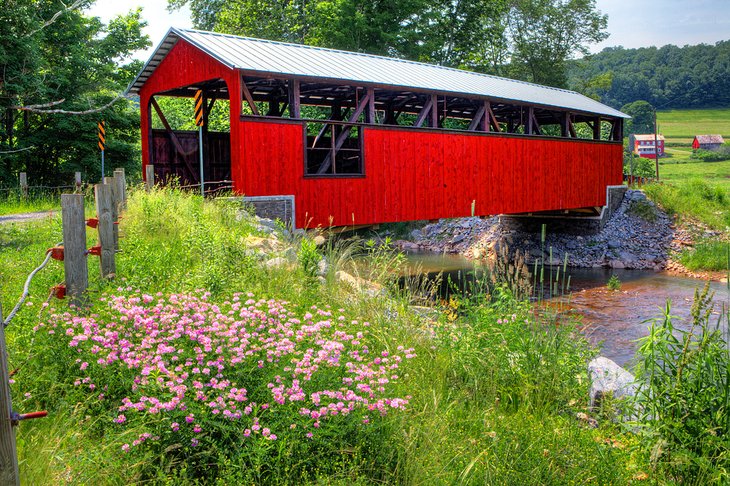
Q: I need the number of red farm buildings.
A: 2